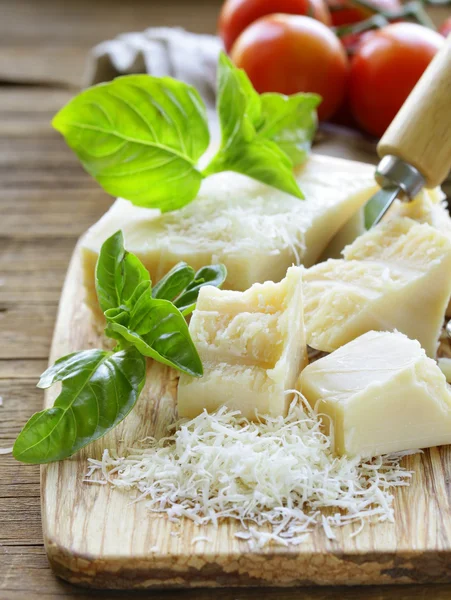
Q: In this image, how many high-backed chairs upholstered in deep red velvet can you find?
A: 0